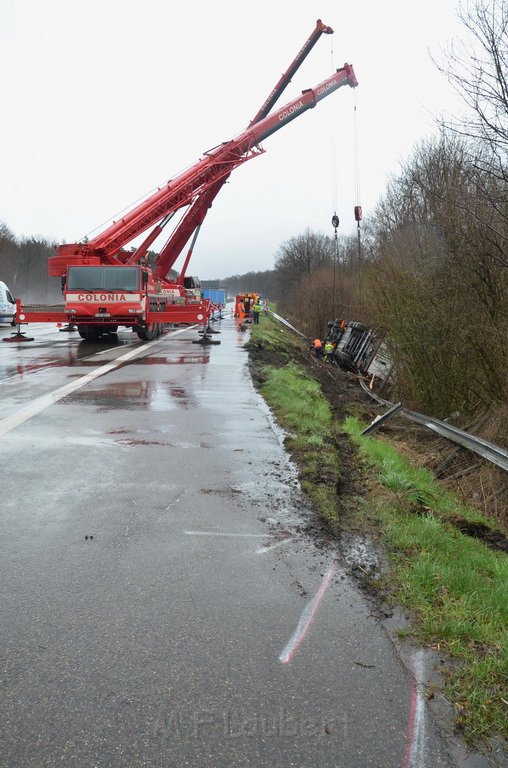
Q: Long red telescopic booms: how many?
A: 2